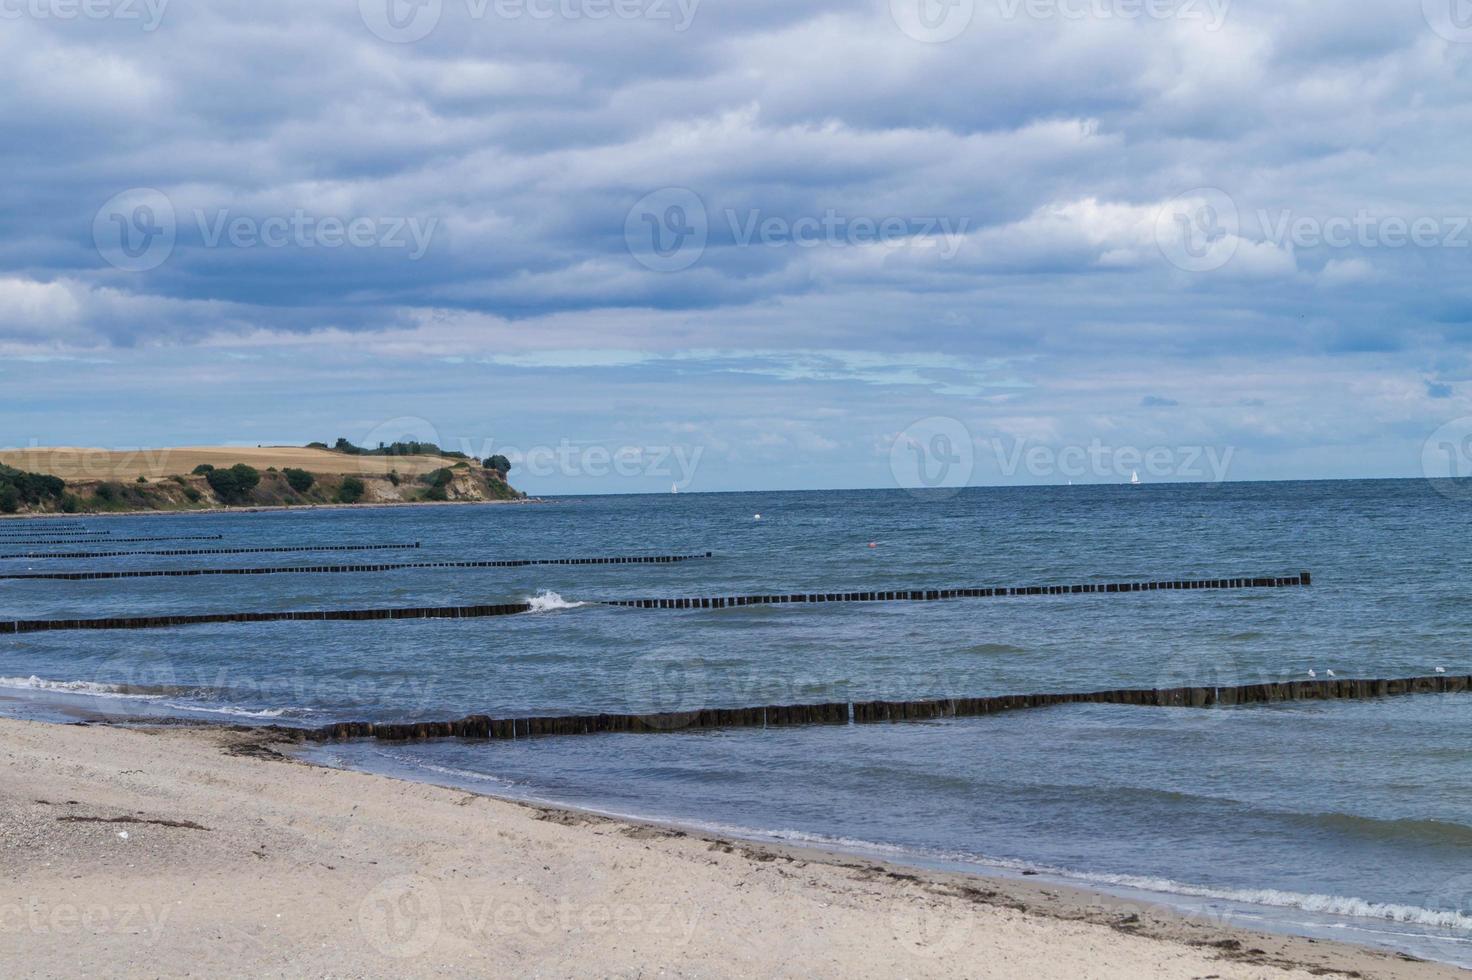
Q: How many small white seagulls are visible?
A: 3